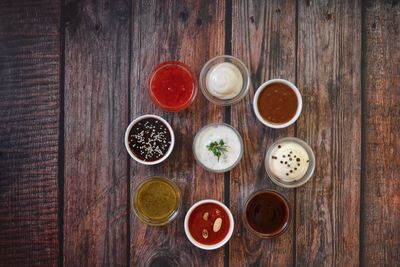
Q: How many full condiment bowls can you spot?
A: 9